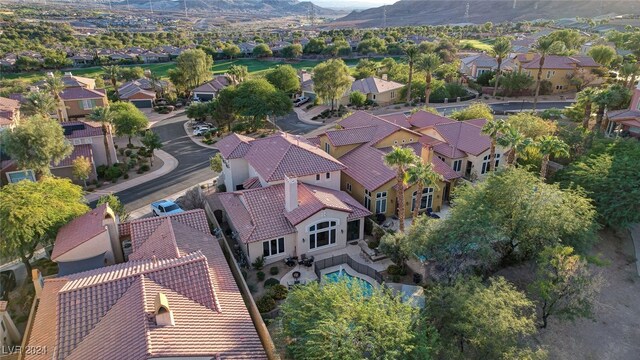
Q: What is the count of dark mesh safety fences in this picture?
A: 1